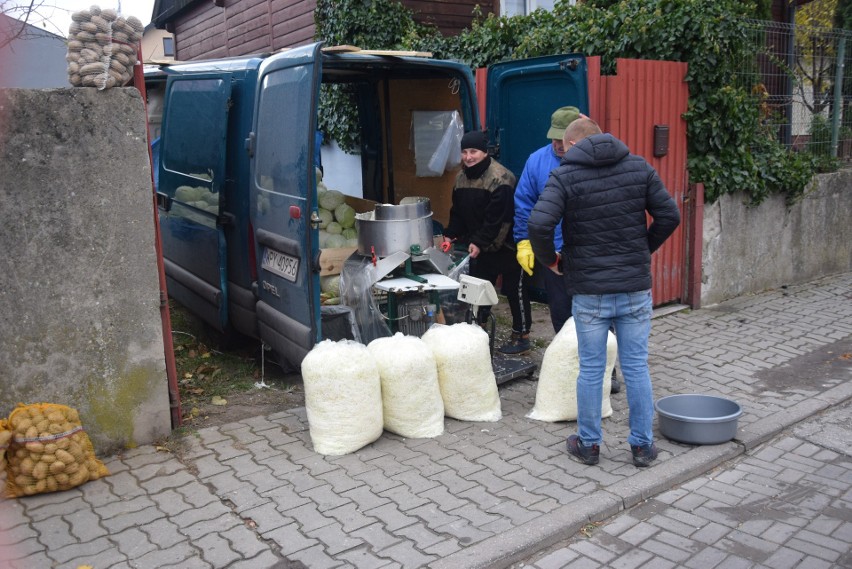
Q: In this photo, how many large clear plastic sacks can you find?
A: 4